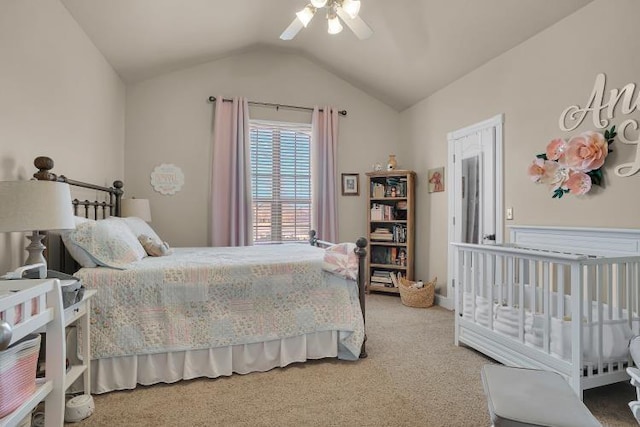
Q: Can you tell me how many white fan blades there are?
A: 2